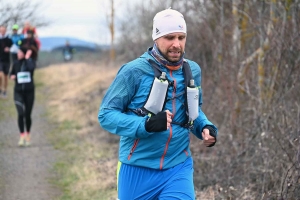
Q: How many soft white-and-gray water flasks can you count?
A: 2